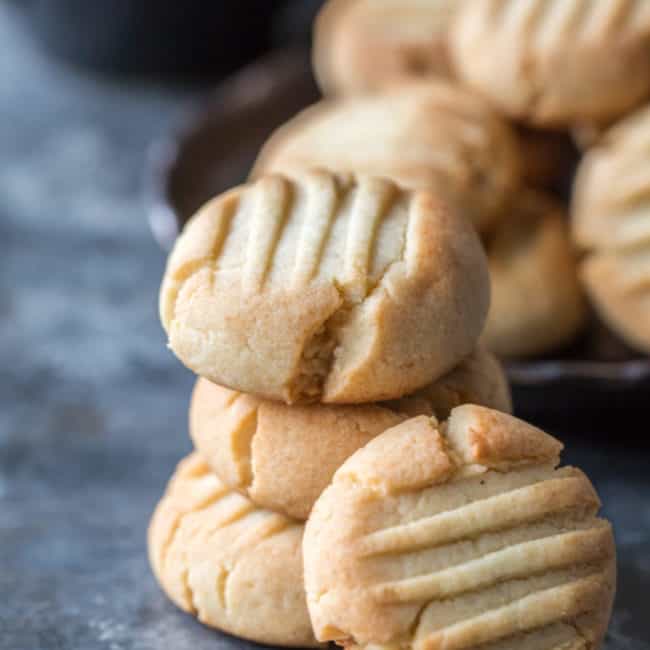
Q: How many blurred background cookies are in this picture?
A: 5